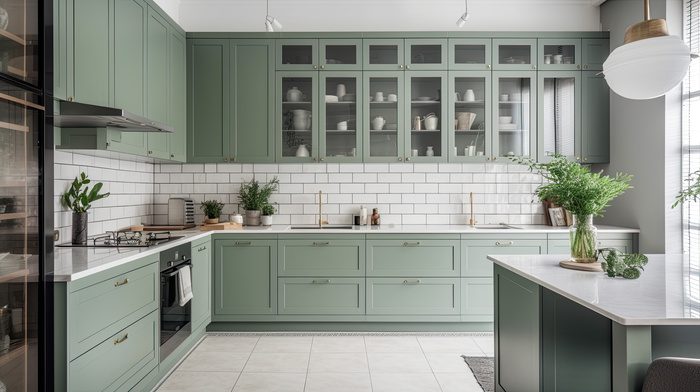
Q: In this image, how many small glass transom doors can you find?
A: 7